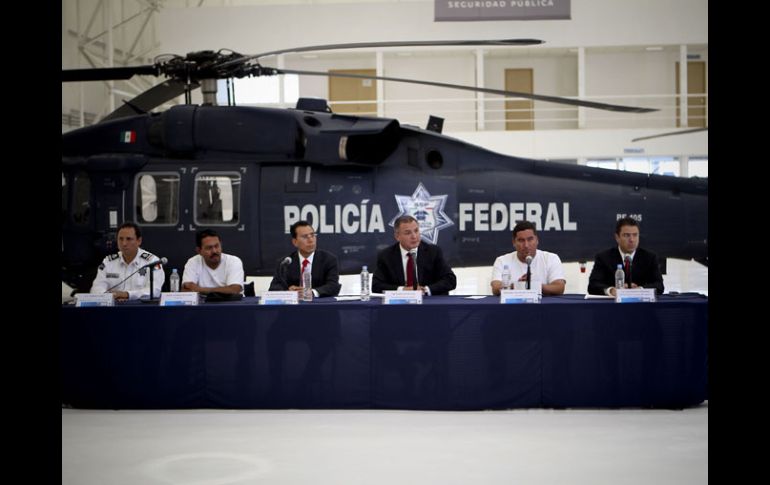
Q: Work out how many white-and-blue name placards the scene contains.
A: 6